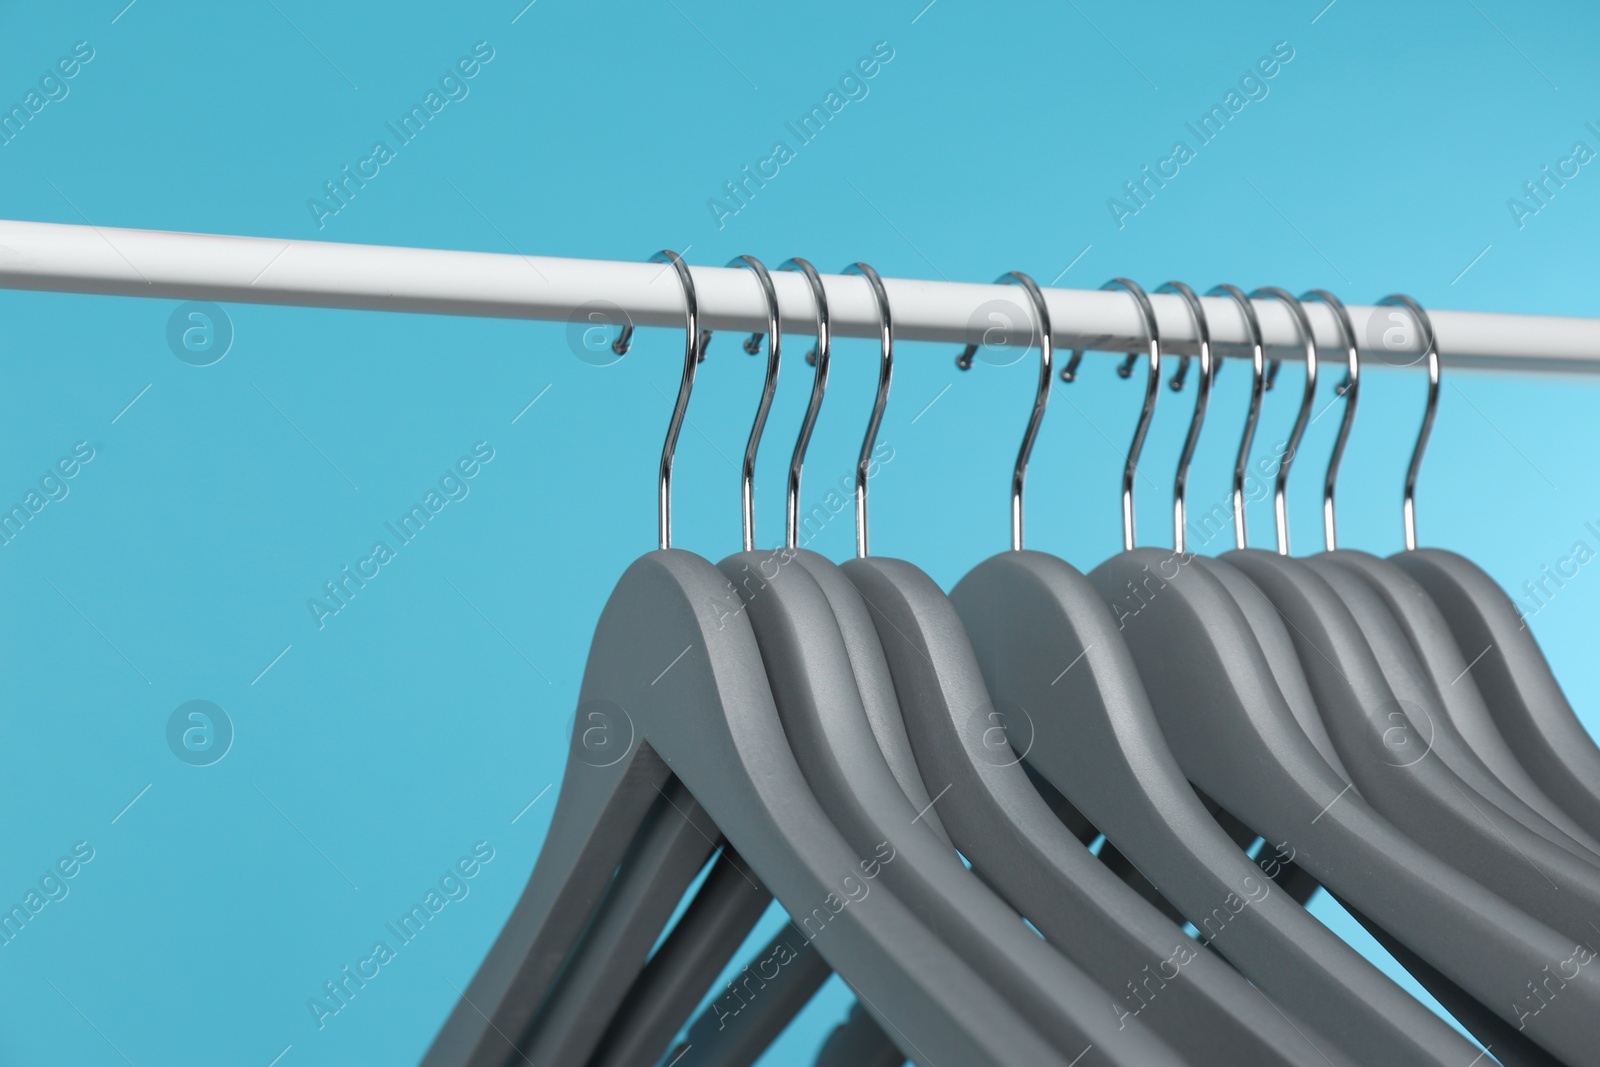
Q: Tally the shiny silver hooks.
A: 11